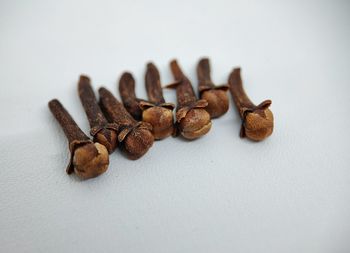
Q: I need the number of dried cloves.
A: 8